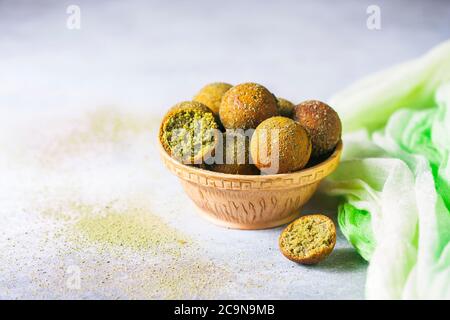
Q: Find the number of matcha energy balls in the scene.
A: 8